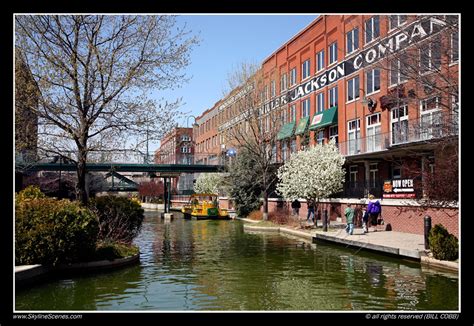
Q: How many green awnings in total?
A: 3